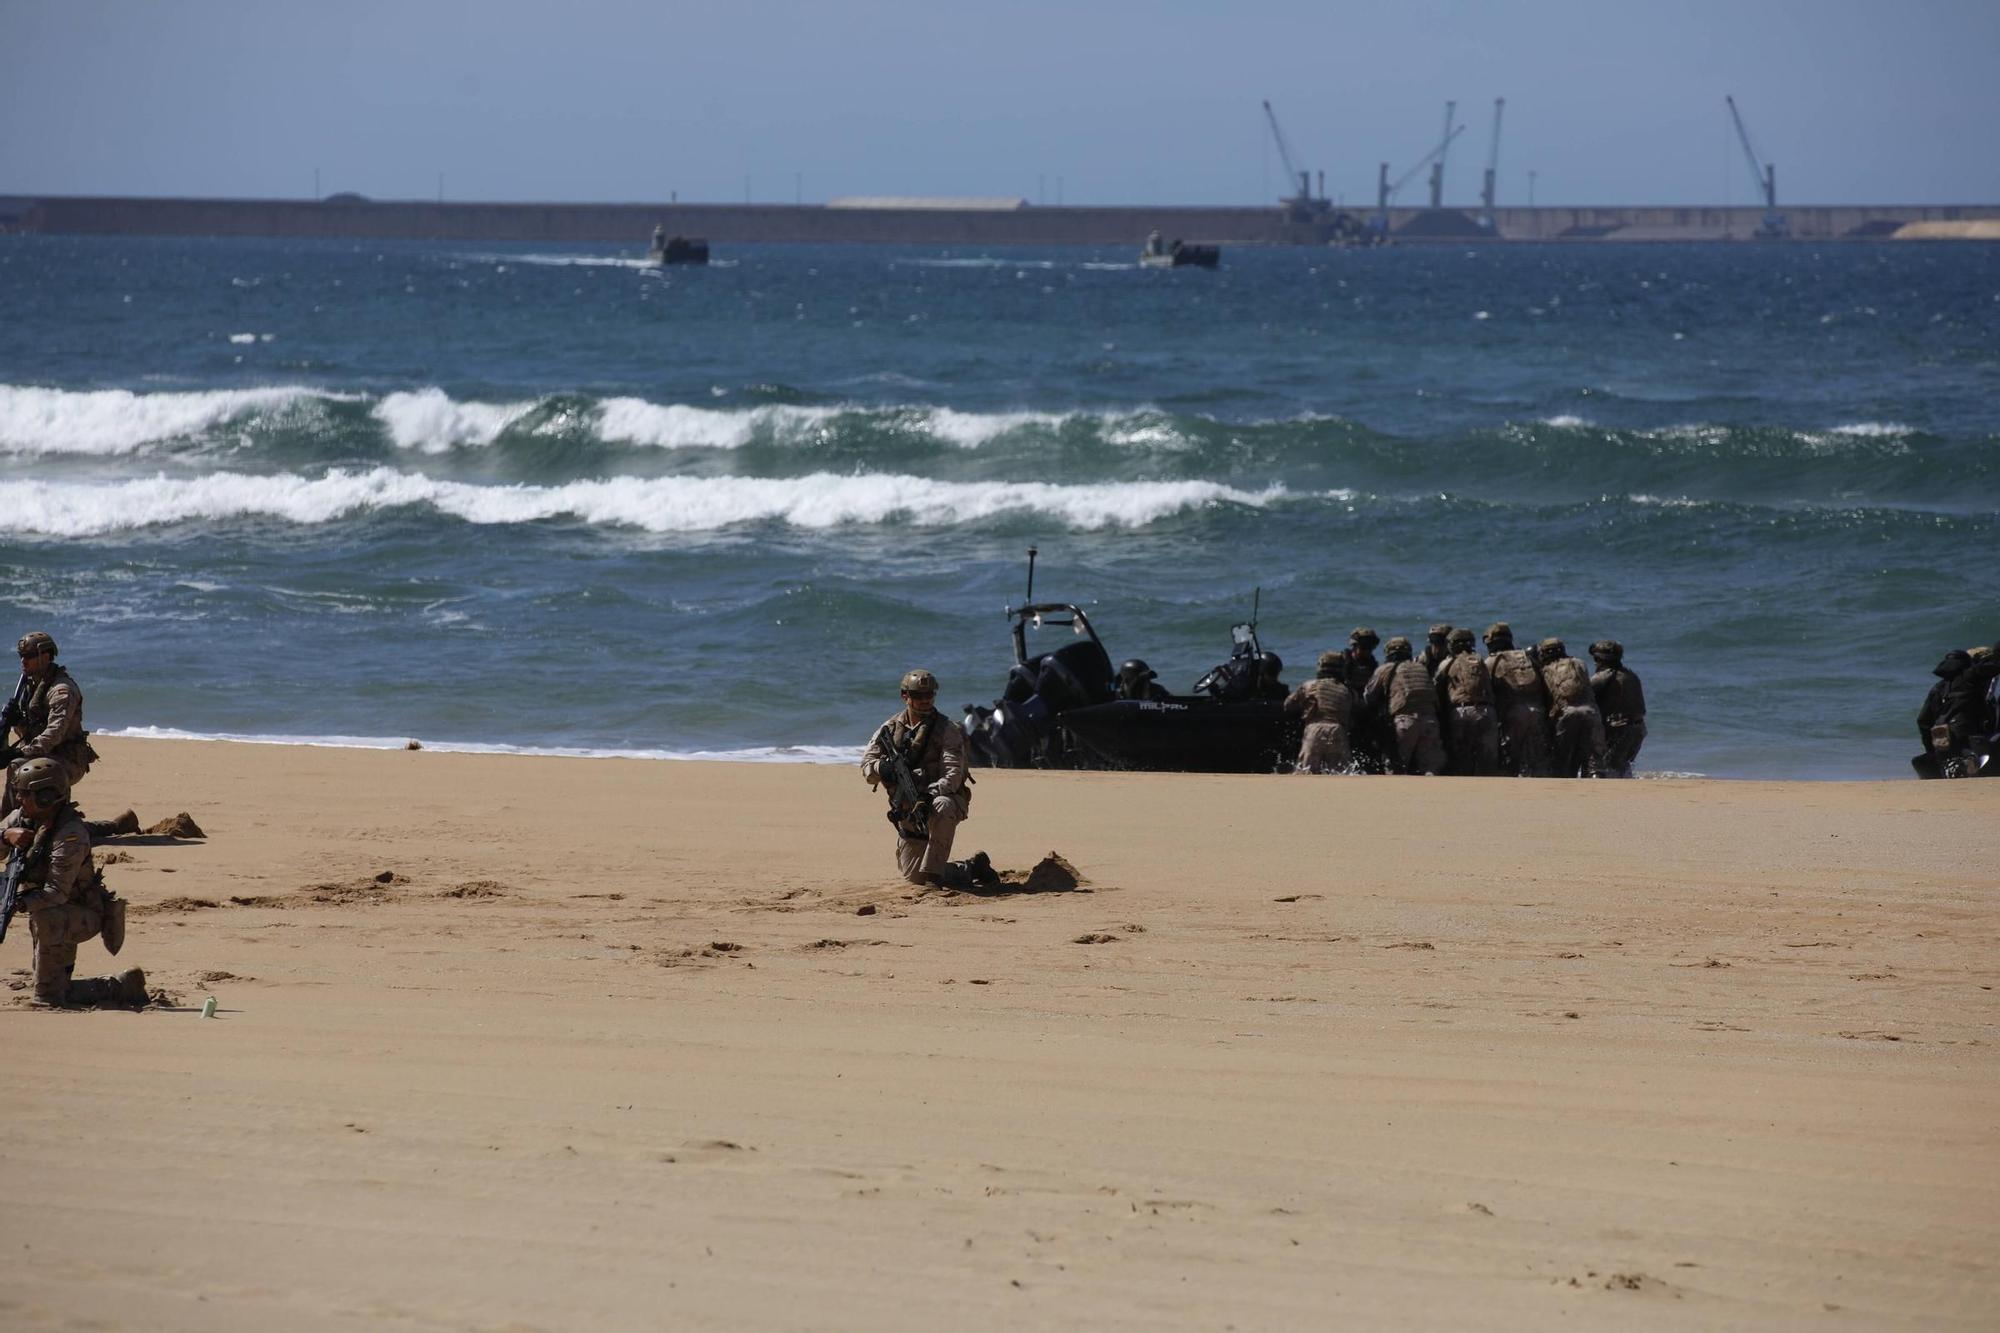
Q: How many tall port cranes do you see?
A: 5